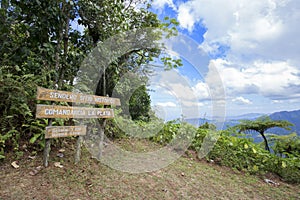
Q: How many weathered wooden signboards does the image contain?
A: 3